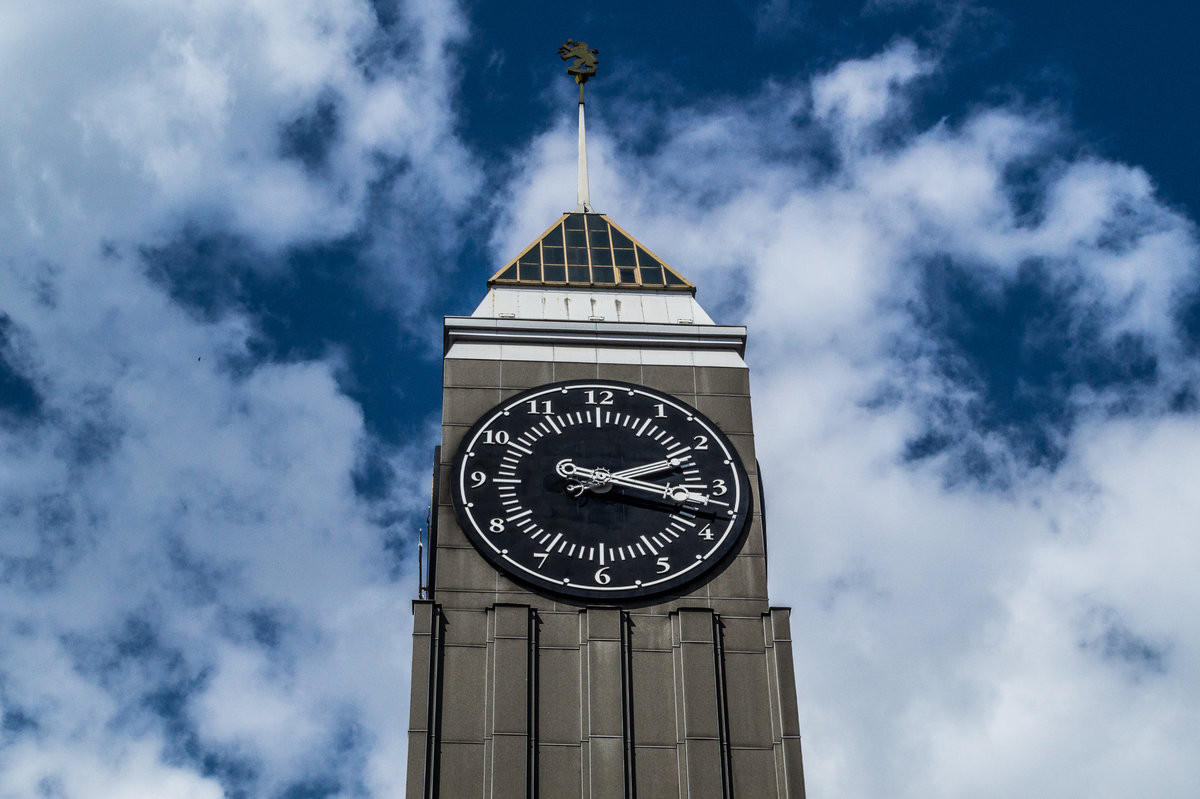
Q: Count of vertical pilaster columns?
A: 5